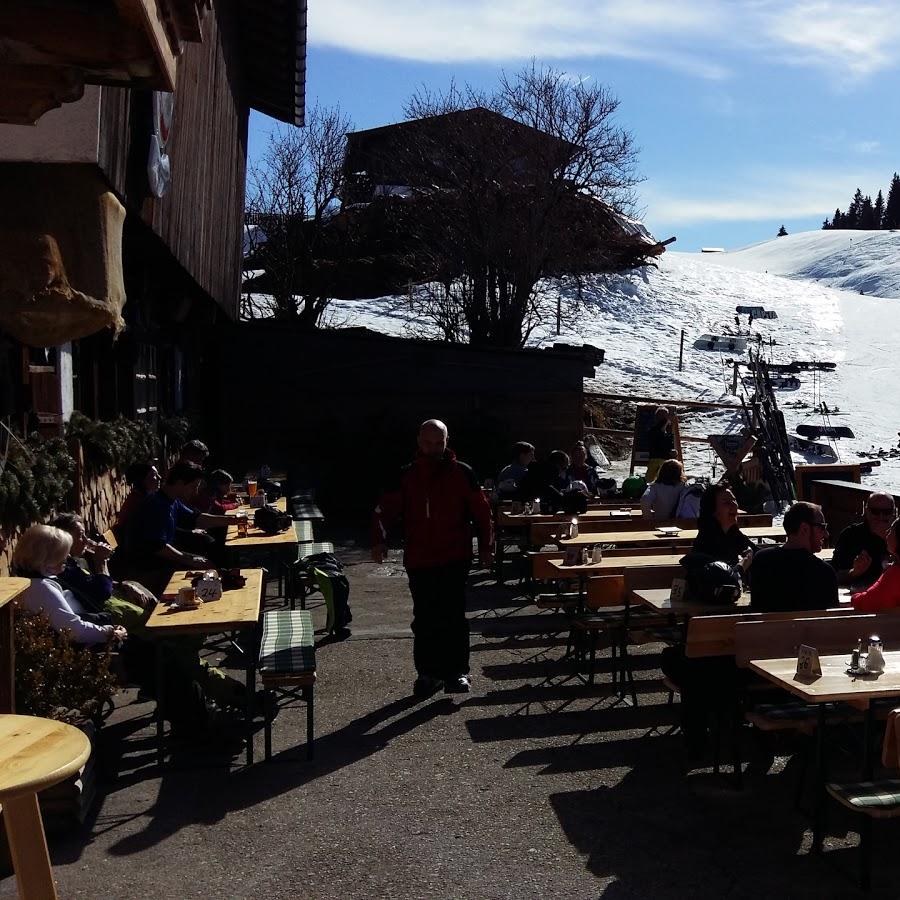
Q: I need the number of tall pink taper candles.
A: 0